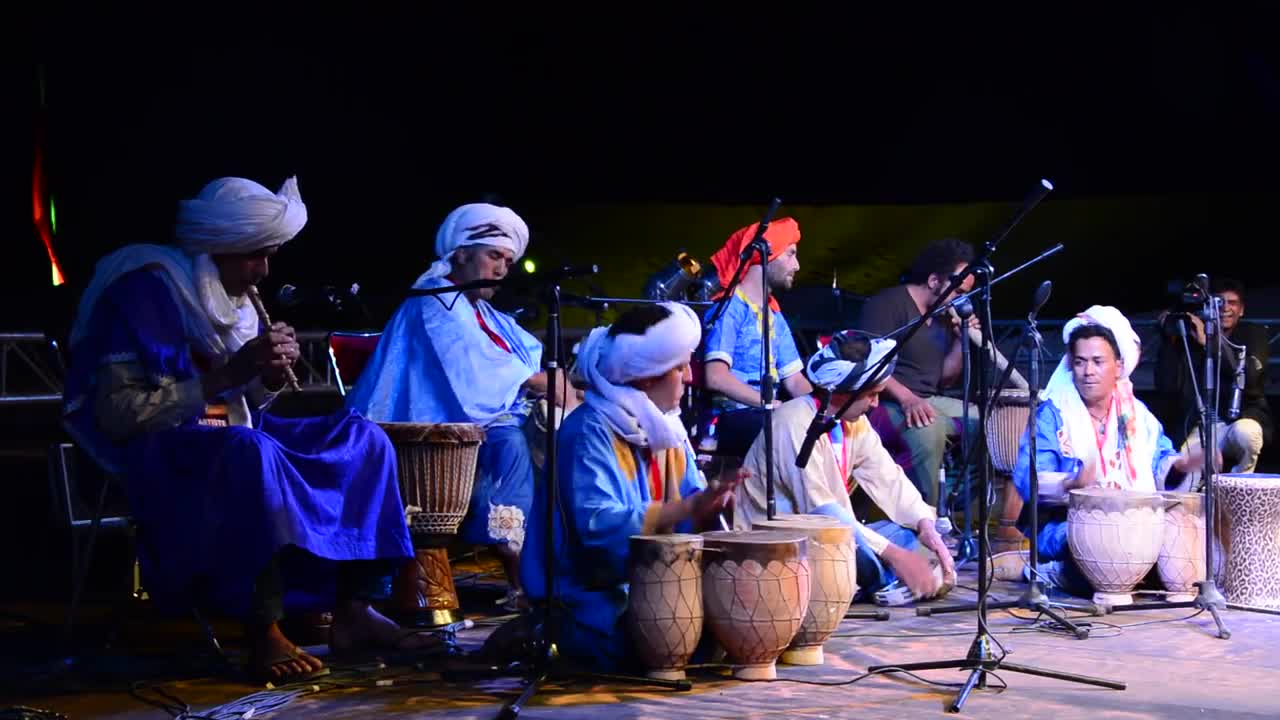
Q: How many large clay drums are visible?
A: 5